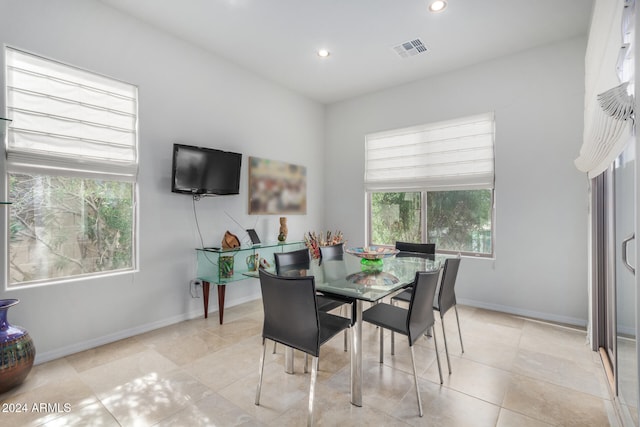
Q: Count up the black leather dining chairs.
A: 6